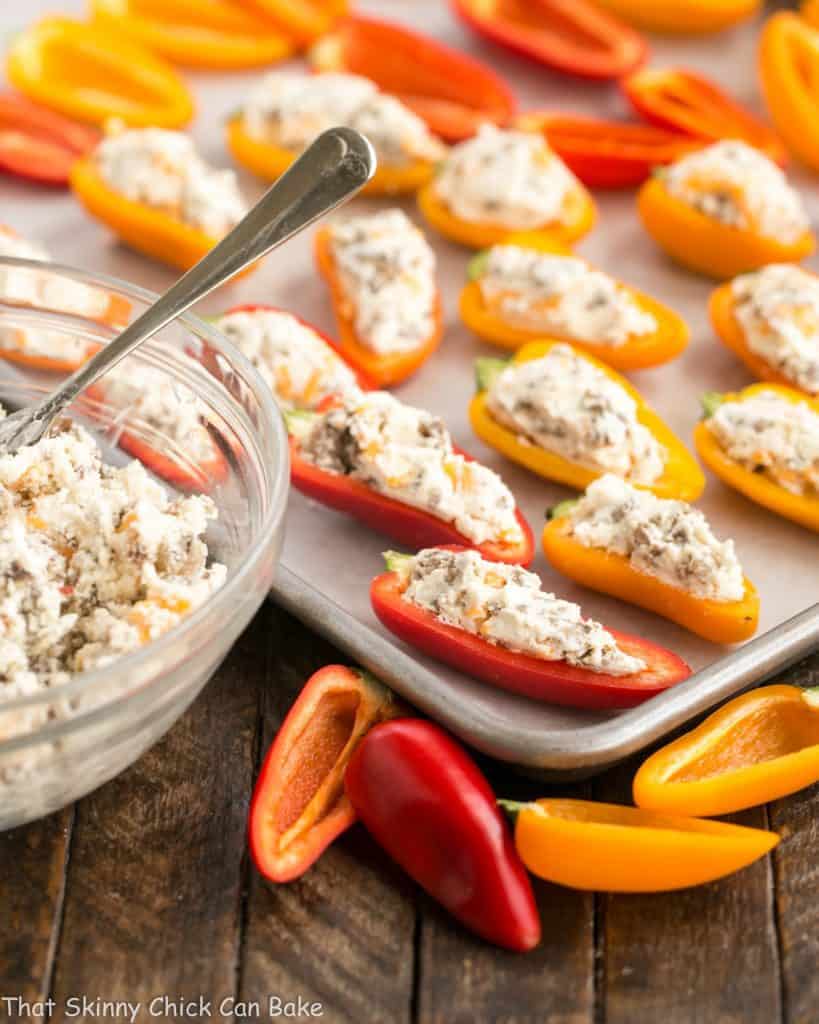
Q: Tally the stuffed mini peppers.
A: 15